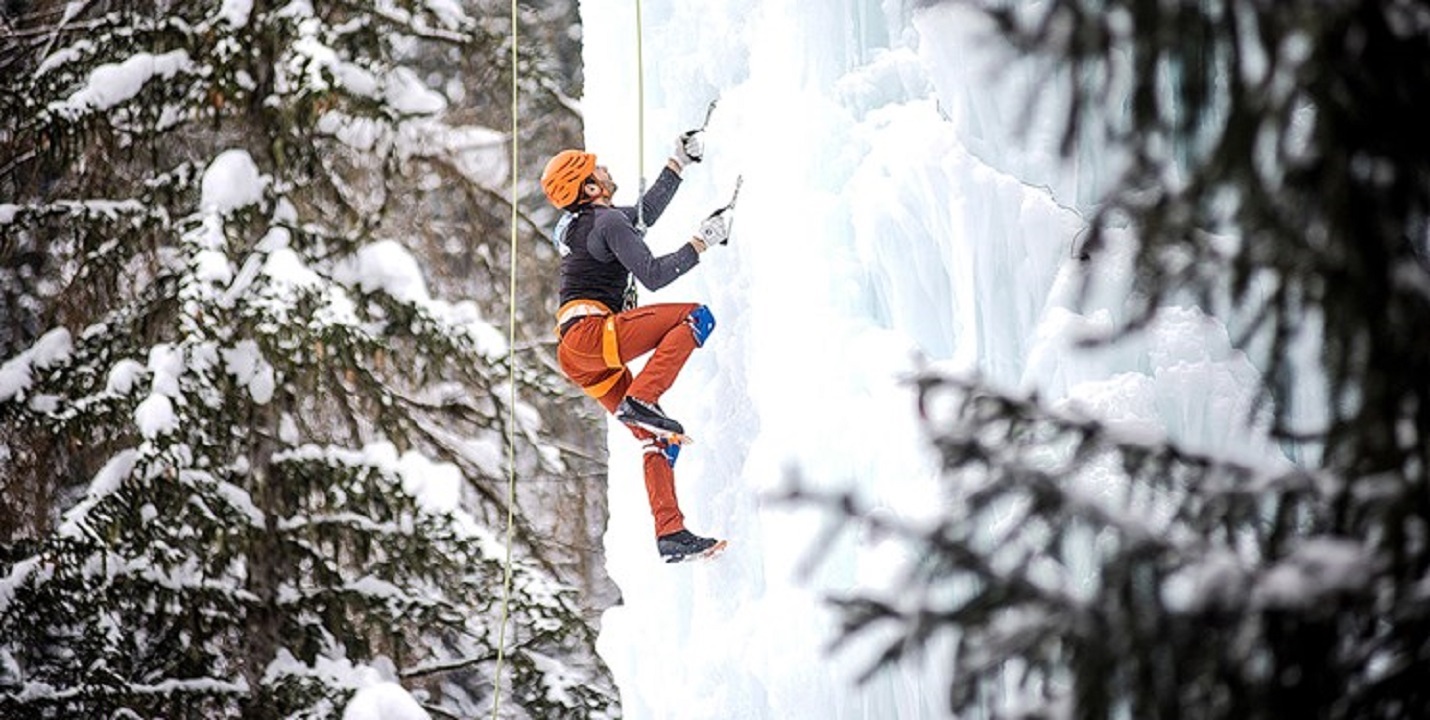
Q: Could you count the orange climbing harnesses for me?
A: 1